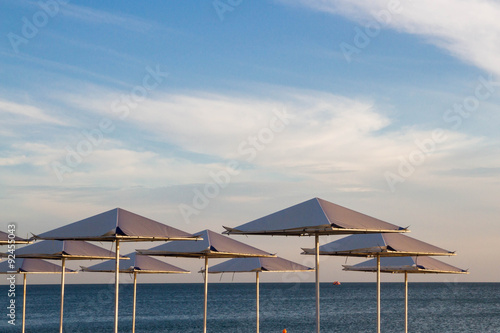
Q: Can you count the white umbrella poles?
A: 9